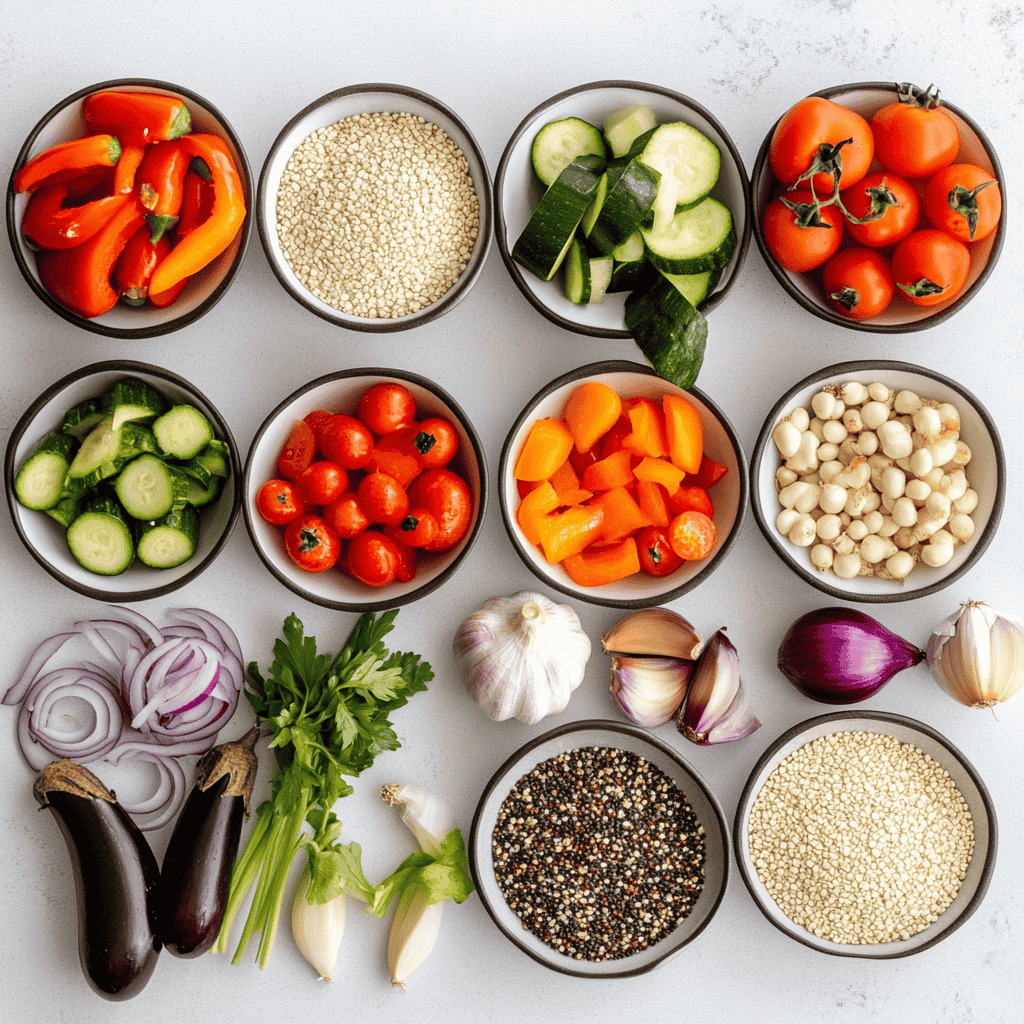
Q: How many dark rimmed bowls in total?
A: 10